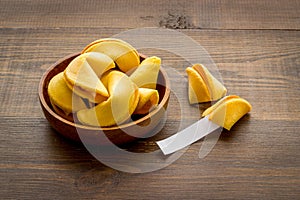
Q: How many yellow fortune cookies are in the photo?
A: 8